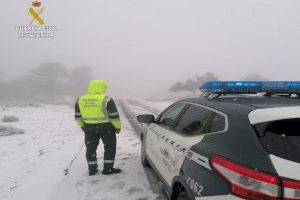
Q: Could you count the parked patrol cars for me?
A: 1